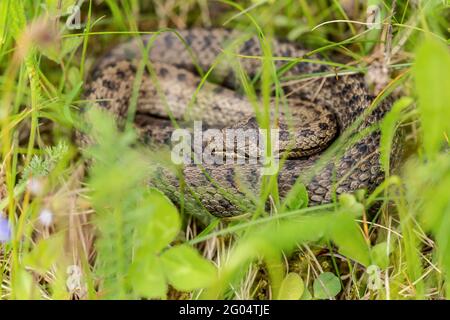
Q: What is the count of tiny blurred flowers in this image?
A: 3